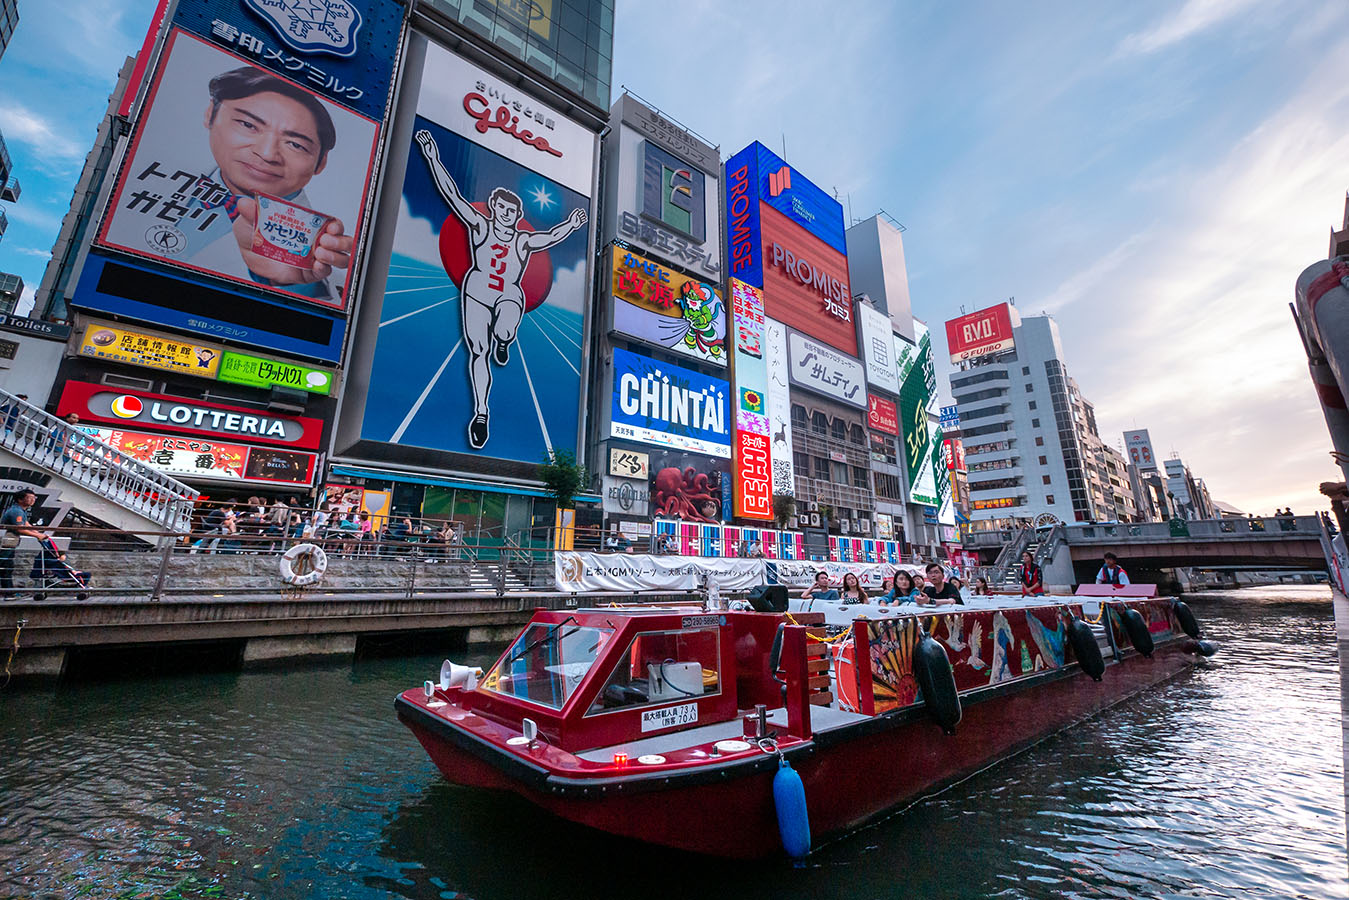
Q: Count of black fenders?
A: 4